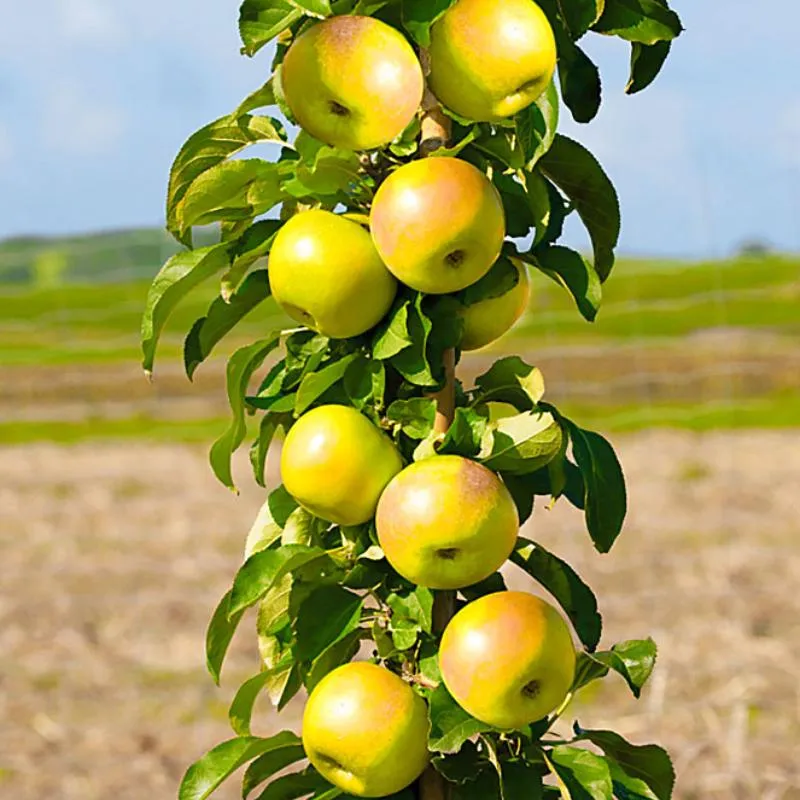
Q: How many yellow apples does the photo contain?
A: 9